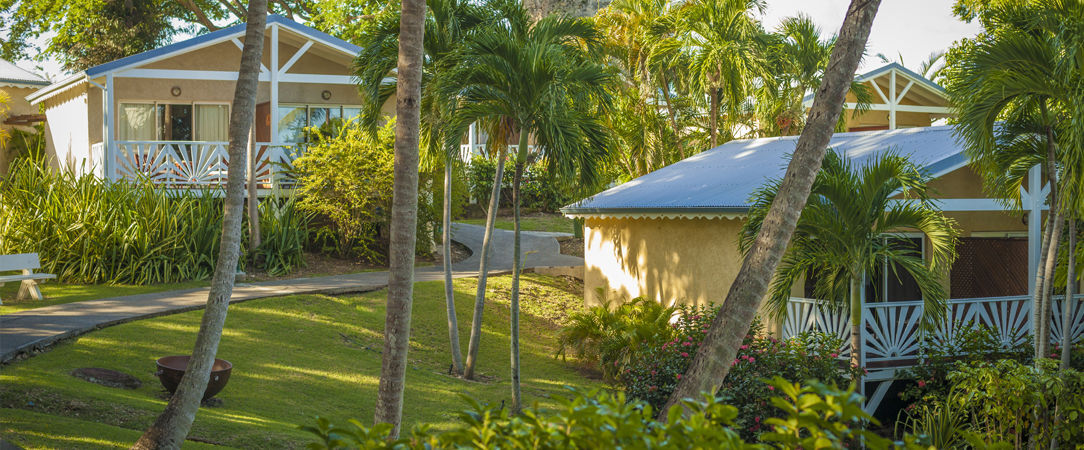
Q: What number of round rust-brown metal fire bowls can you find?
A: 1